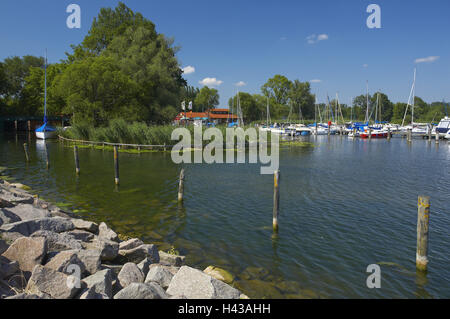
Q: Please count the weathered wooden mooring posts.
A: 7